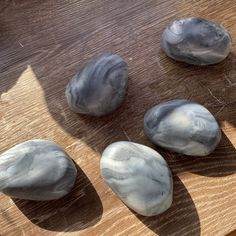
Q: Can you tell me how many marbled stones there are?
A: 5